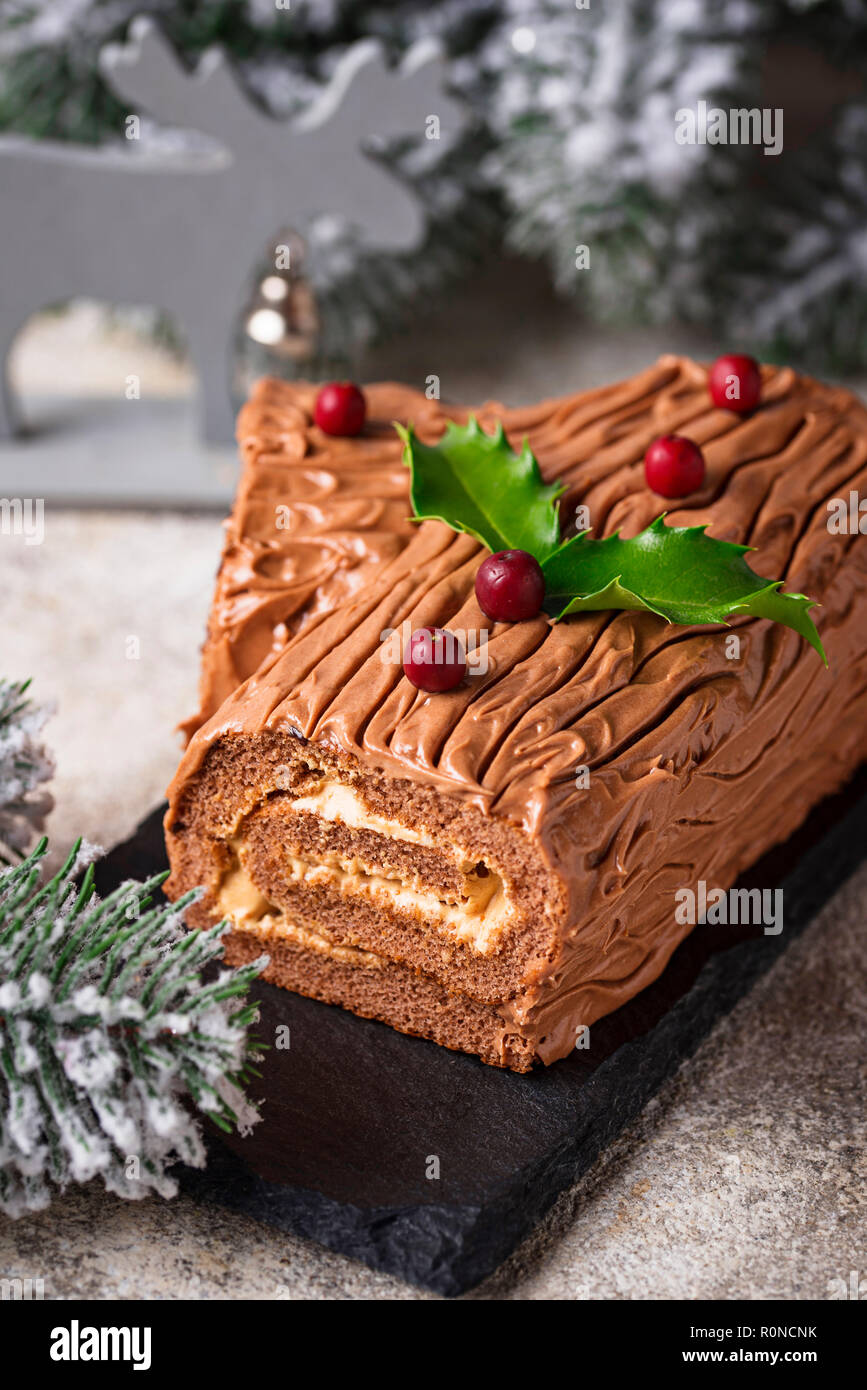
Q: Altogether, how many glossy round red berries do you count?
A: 5